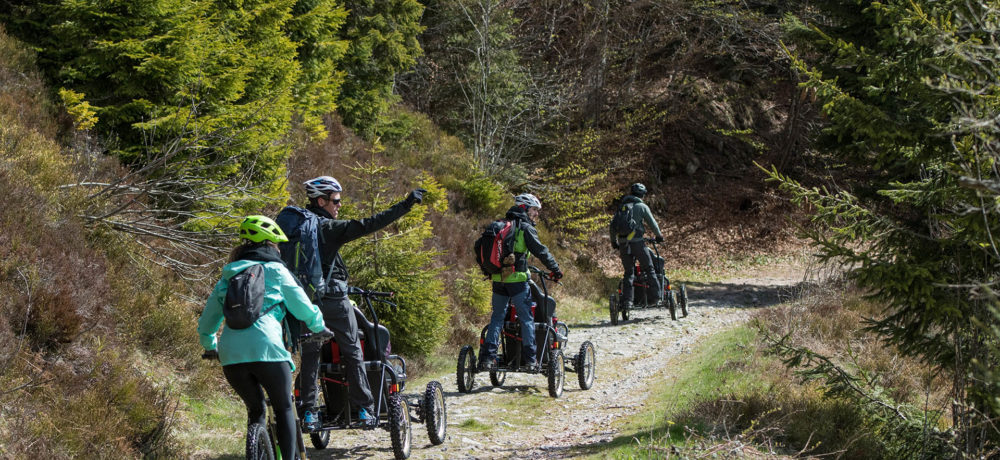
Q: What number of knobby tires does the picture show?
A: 12